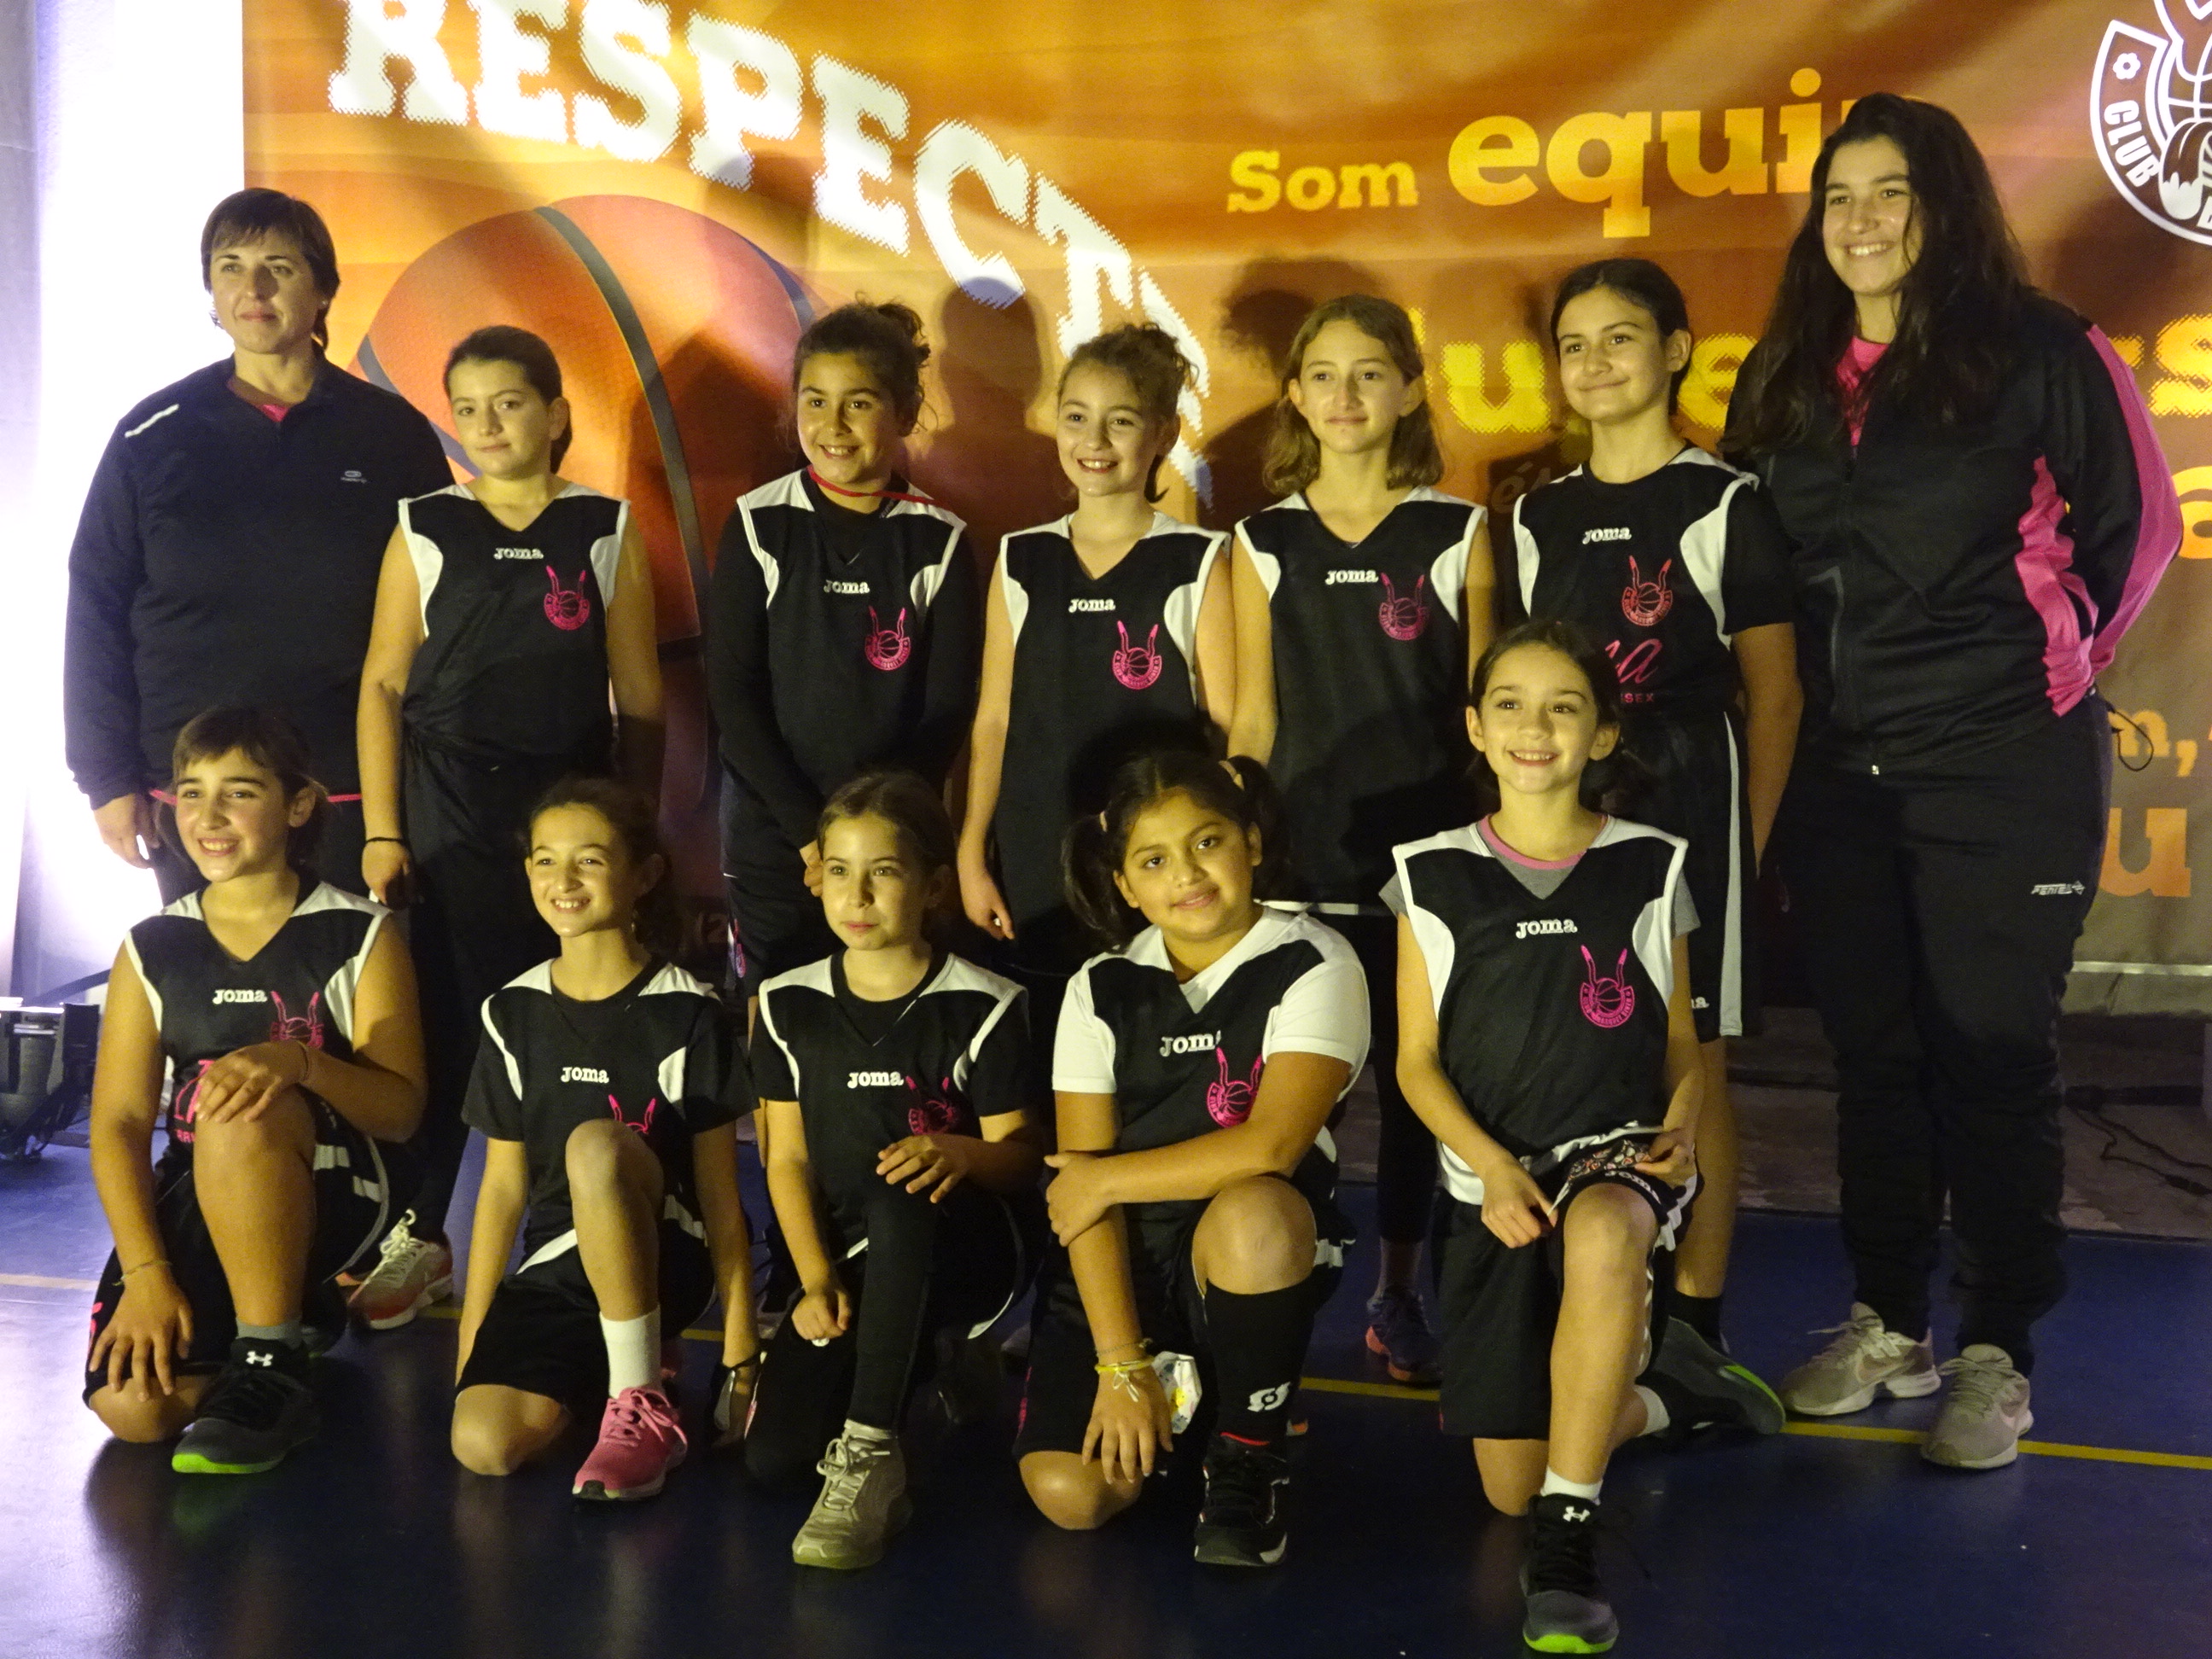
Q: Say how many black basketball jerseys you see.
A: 10